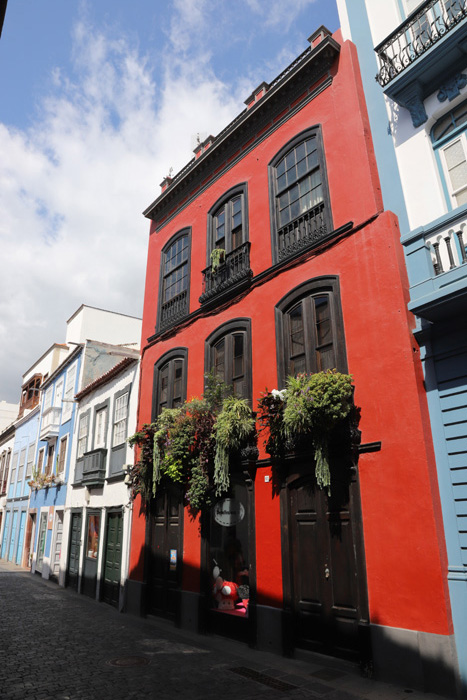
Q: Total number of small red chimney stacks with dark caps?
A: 4